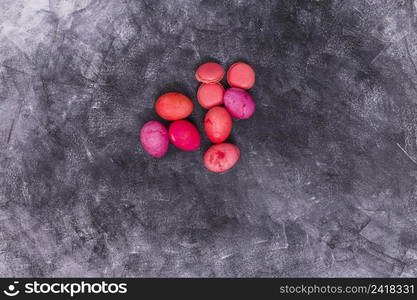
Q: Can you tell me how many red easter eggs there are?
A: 4